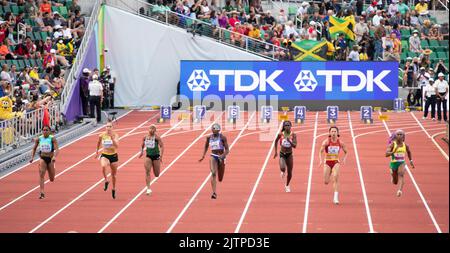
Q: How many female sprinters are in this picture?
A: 7